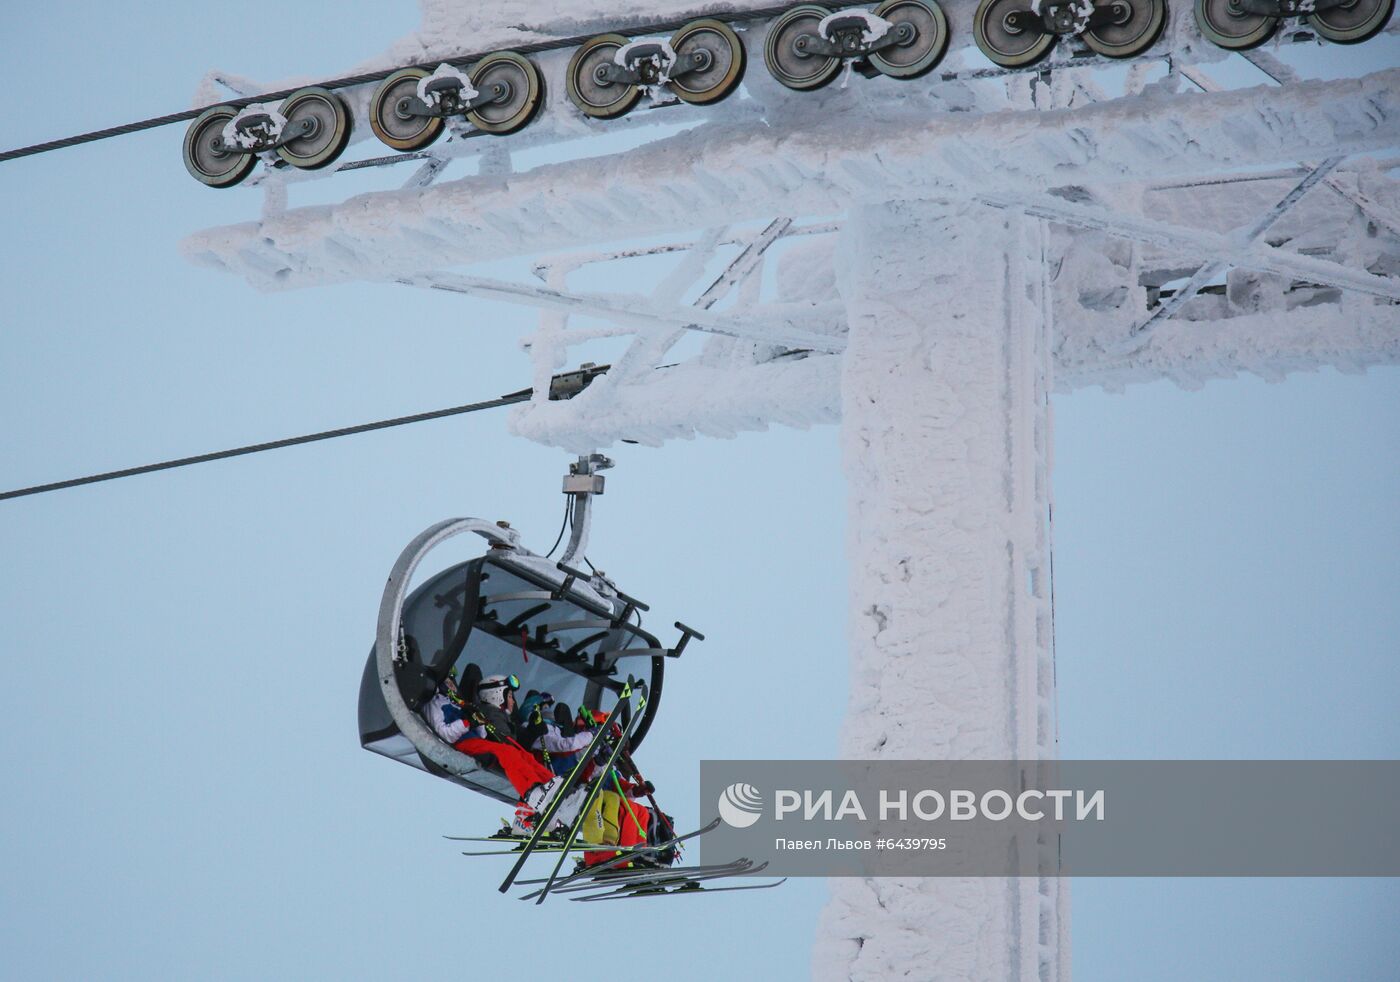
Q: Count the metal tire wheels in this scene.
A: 12